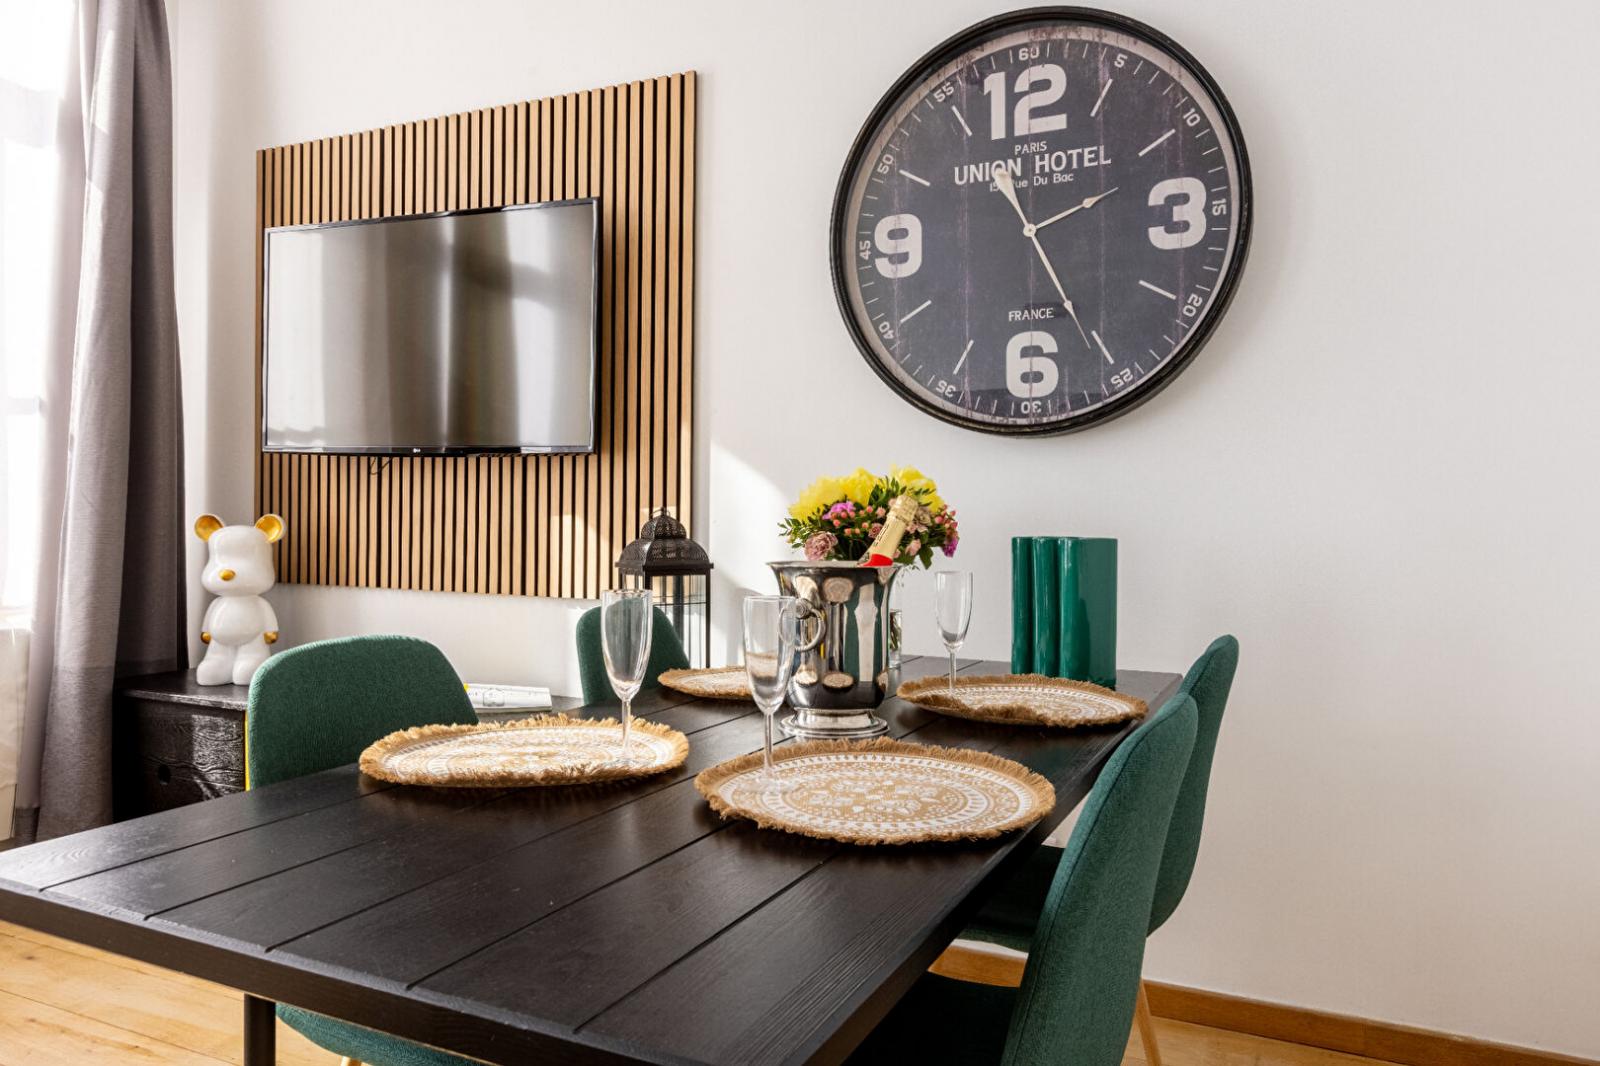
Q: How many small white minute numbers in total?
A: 12